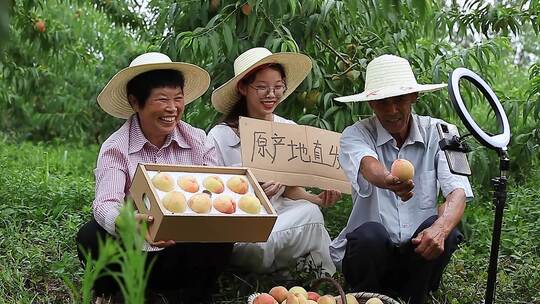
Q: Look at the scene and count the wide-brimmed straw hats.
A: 3